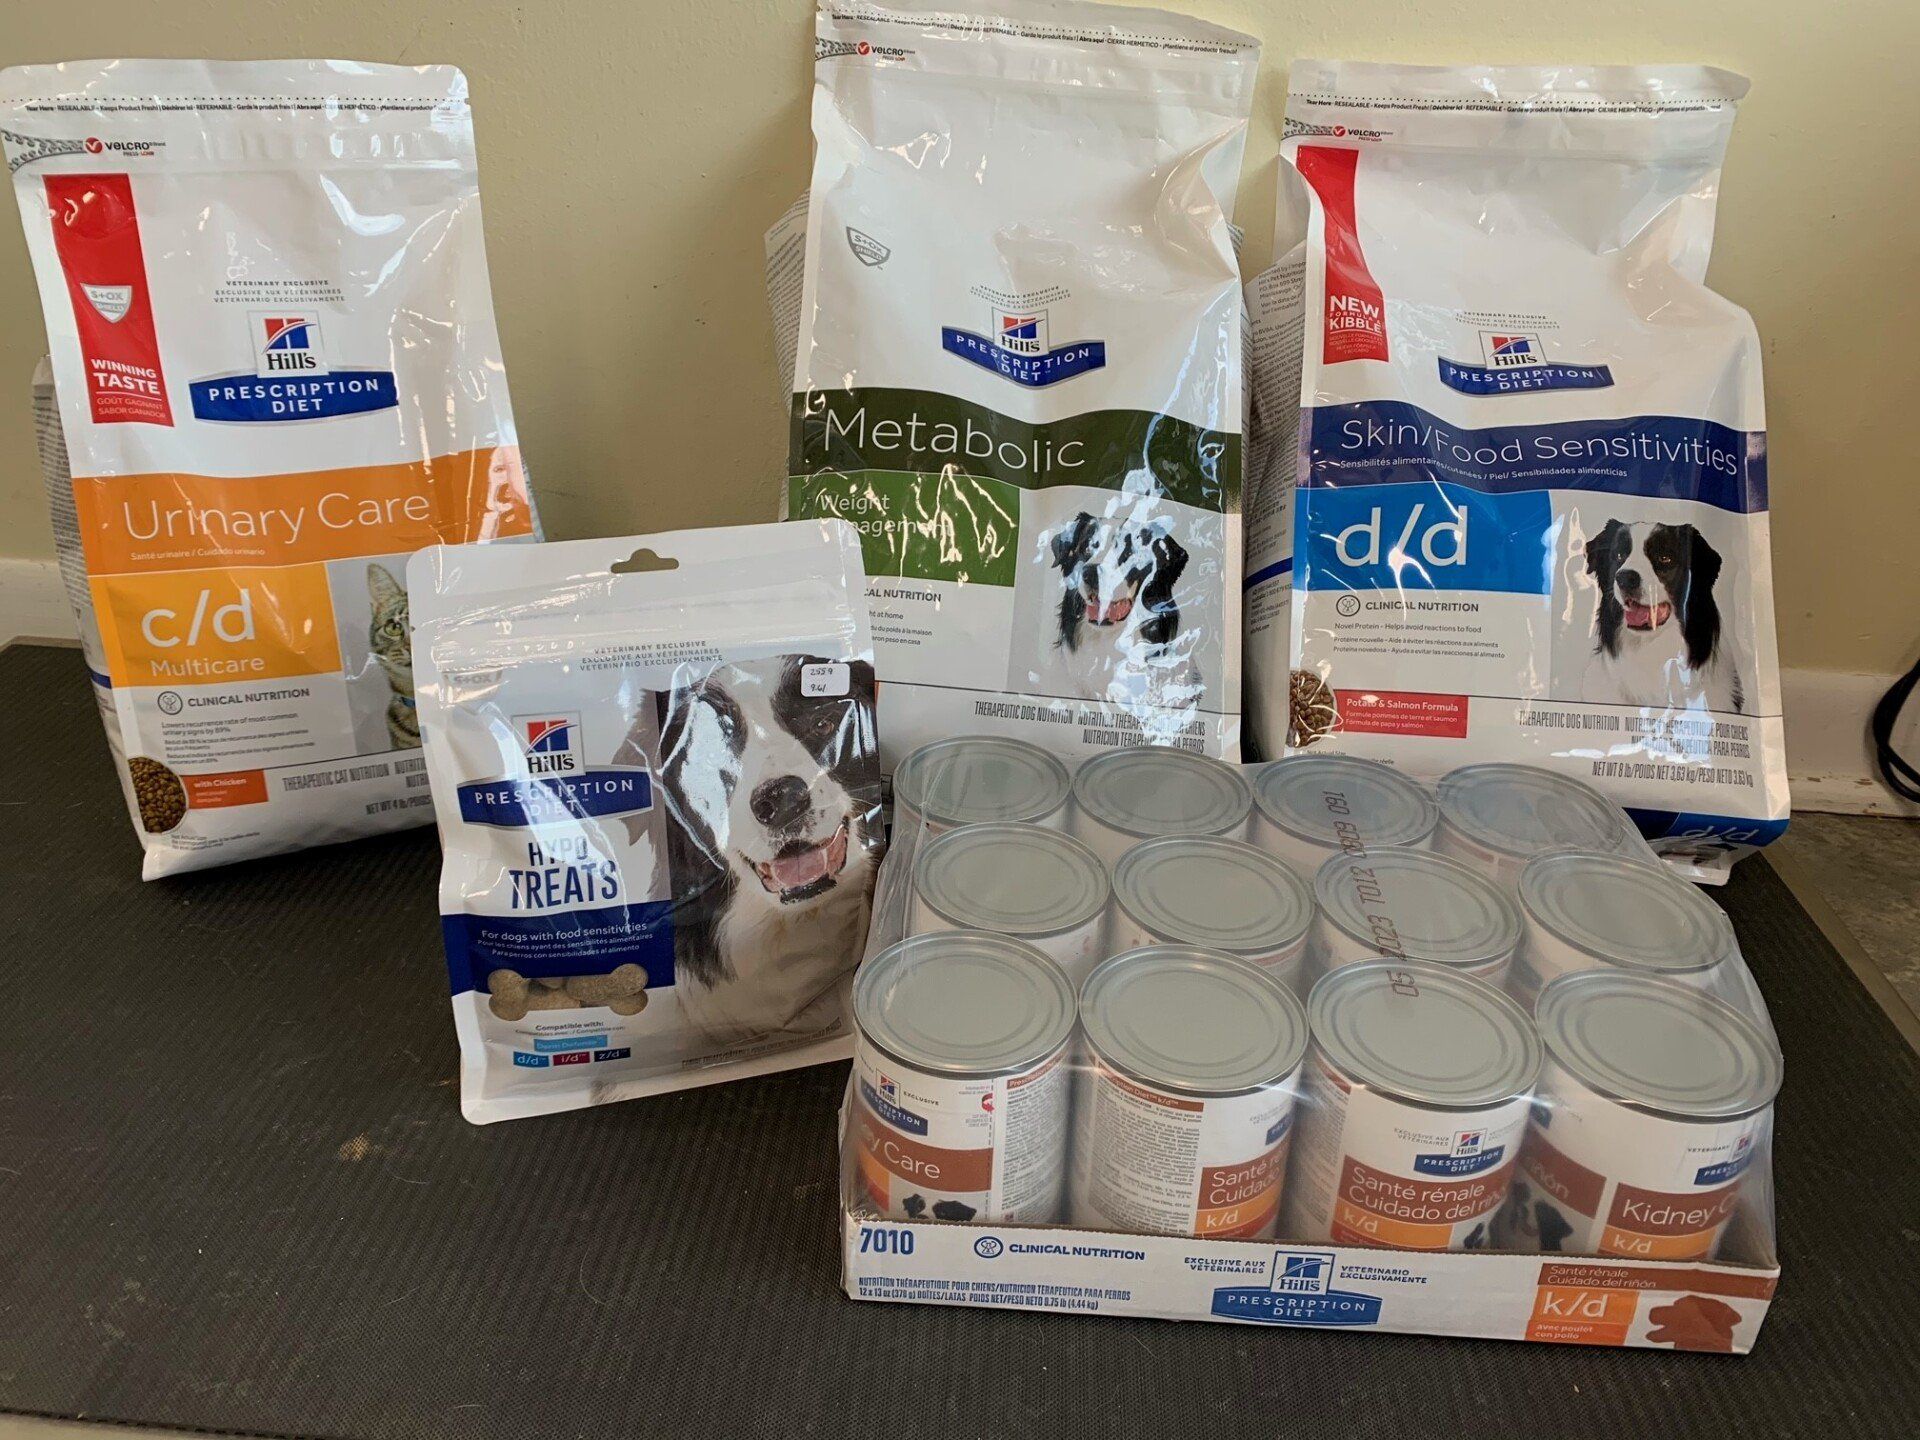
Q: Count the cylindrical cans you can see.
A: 12